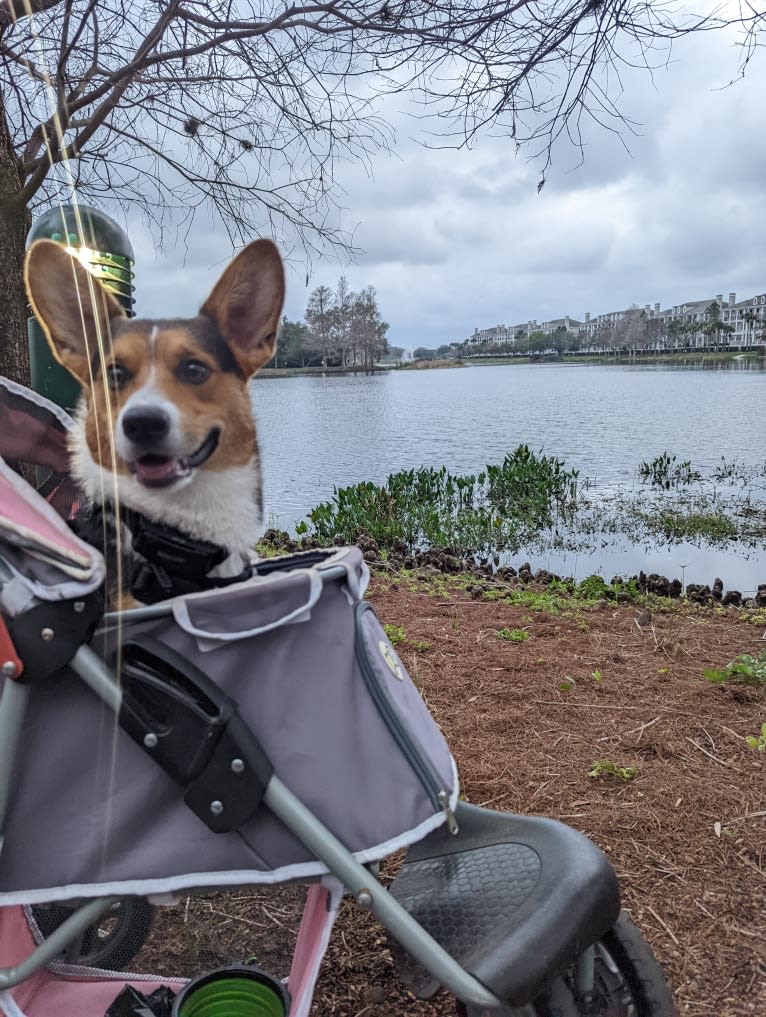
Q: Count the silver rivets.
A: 7